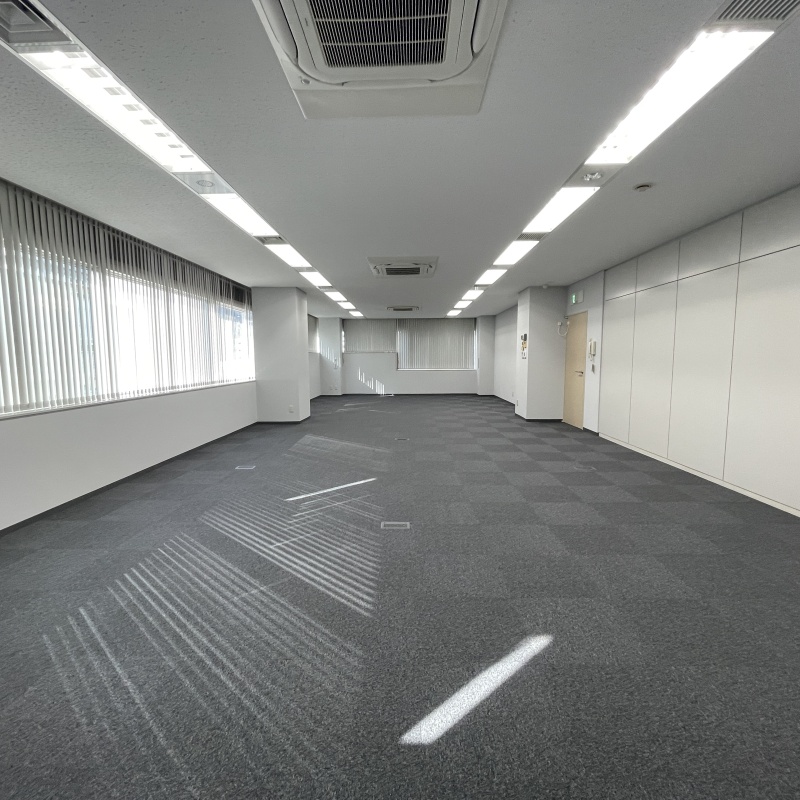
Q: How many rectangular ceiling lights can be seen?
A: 14